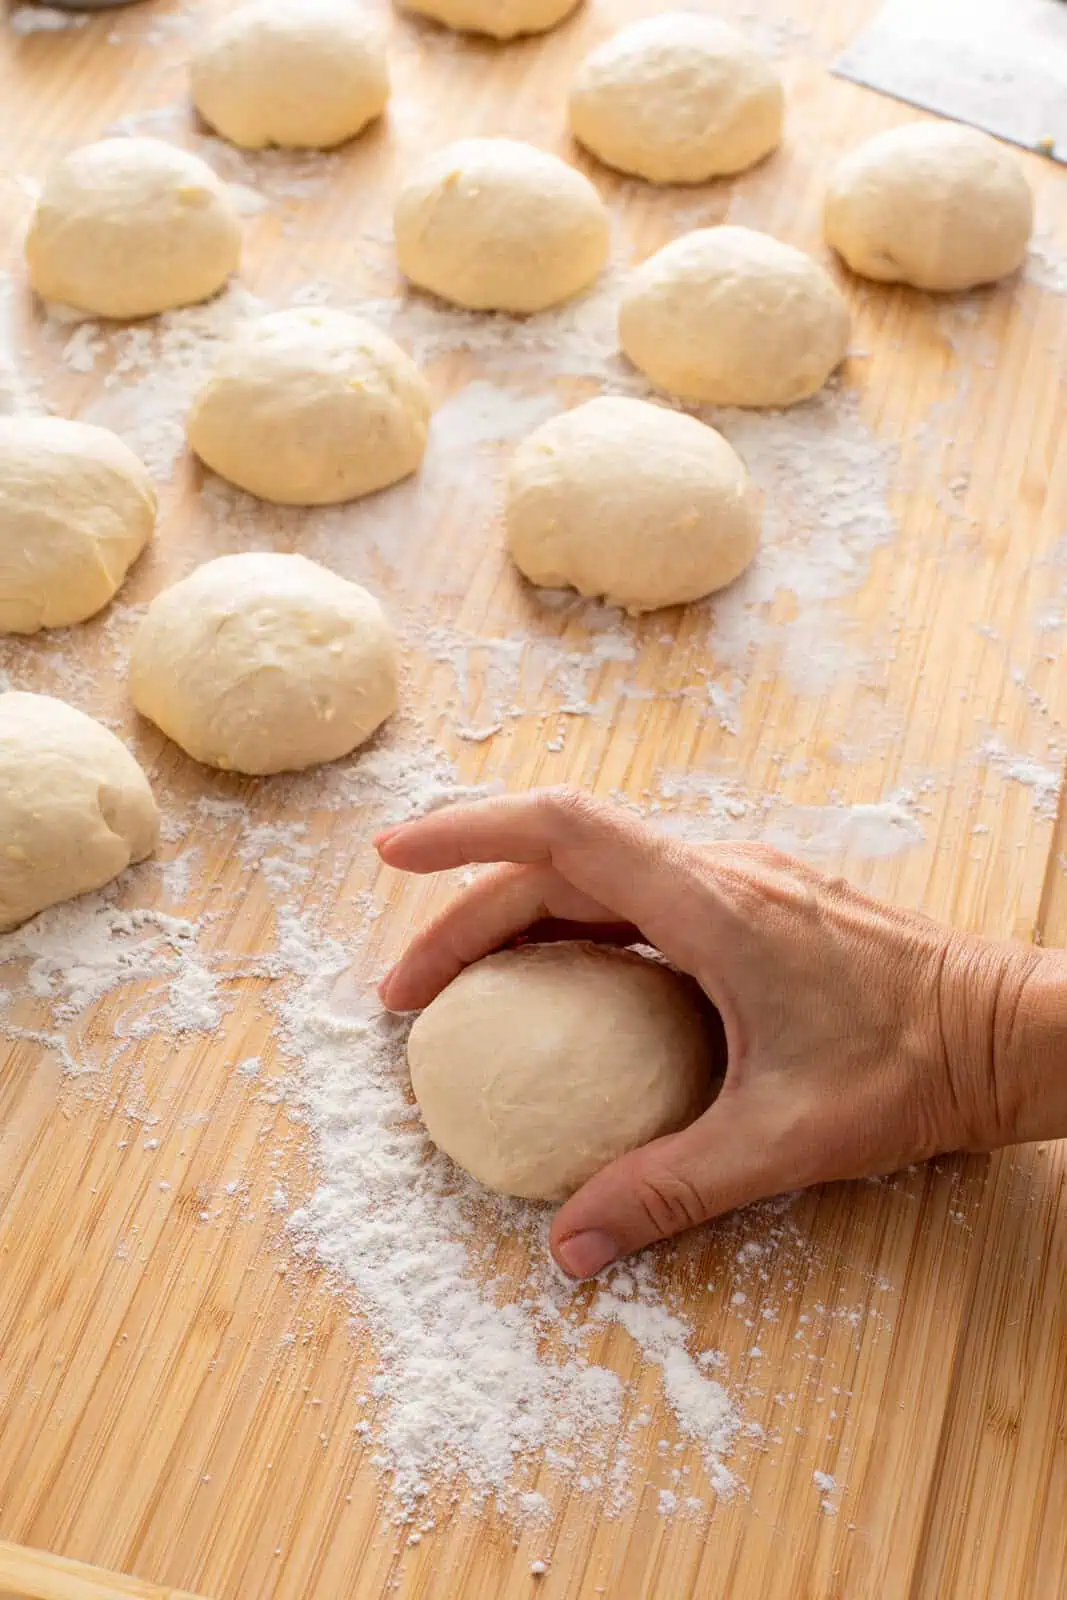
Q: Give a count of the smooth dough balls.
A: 13